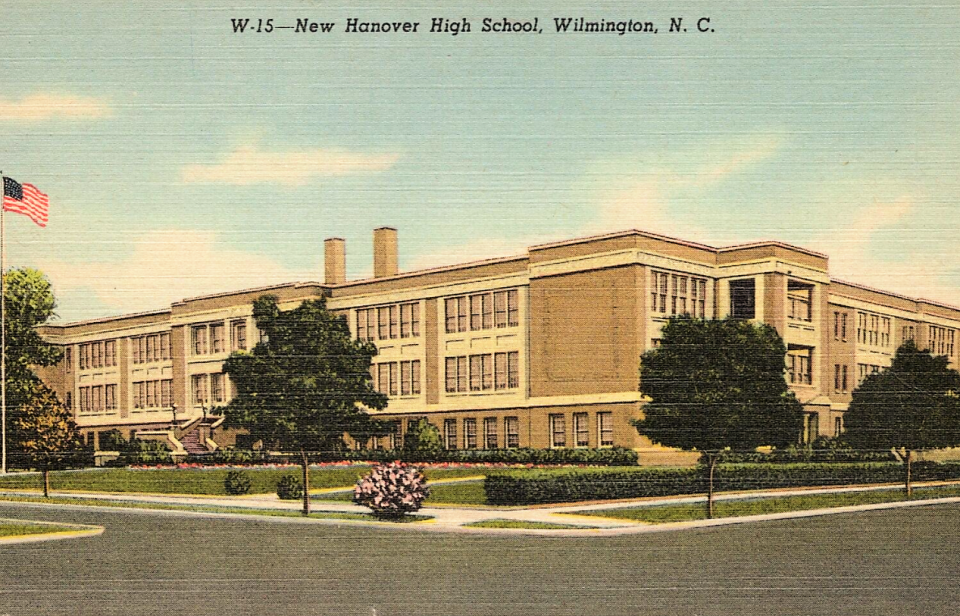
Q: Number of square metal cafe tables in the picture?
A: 0